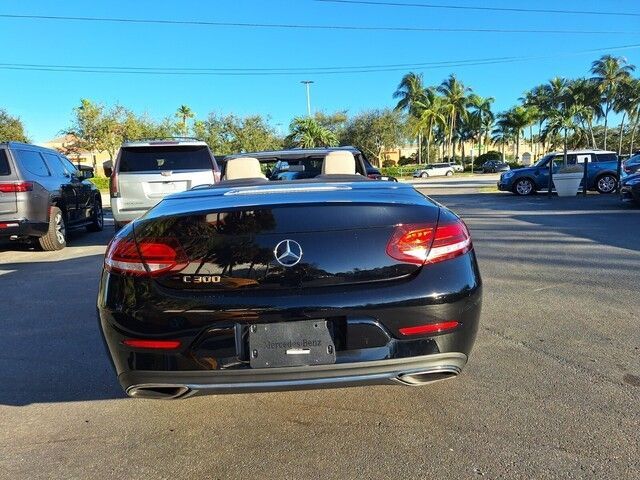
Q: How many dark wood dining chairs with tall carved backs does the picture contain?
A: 0